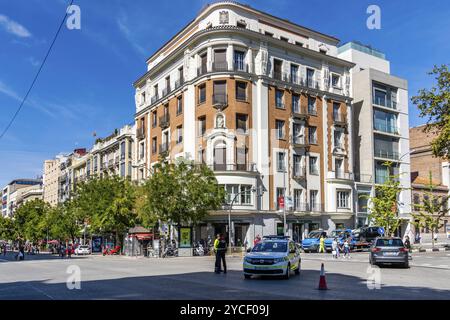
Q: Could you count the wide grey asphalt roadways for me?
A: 1